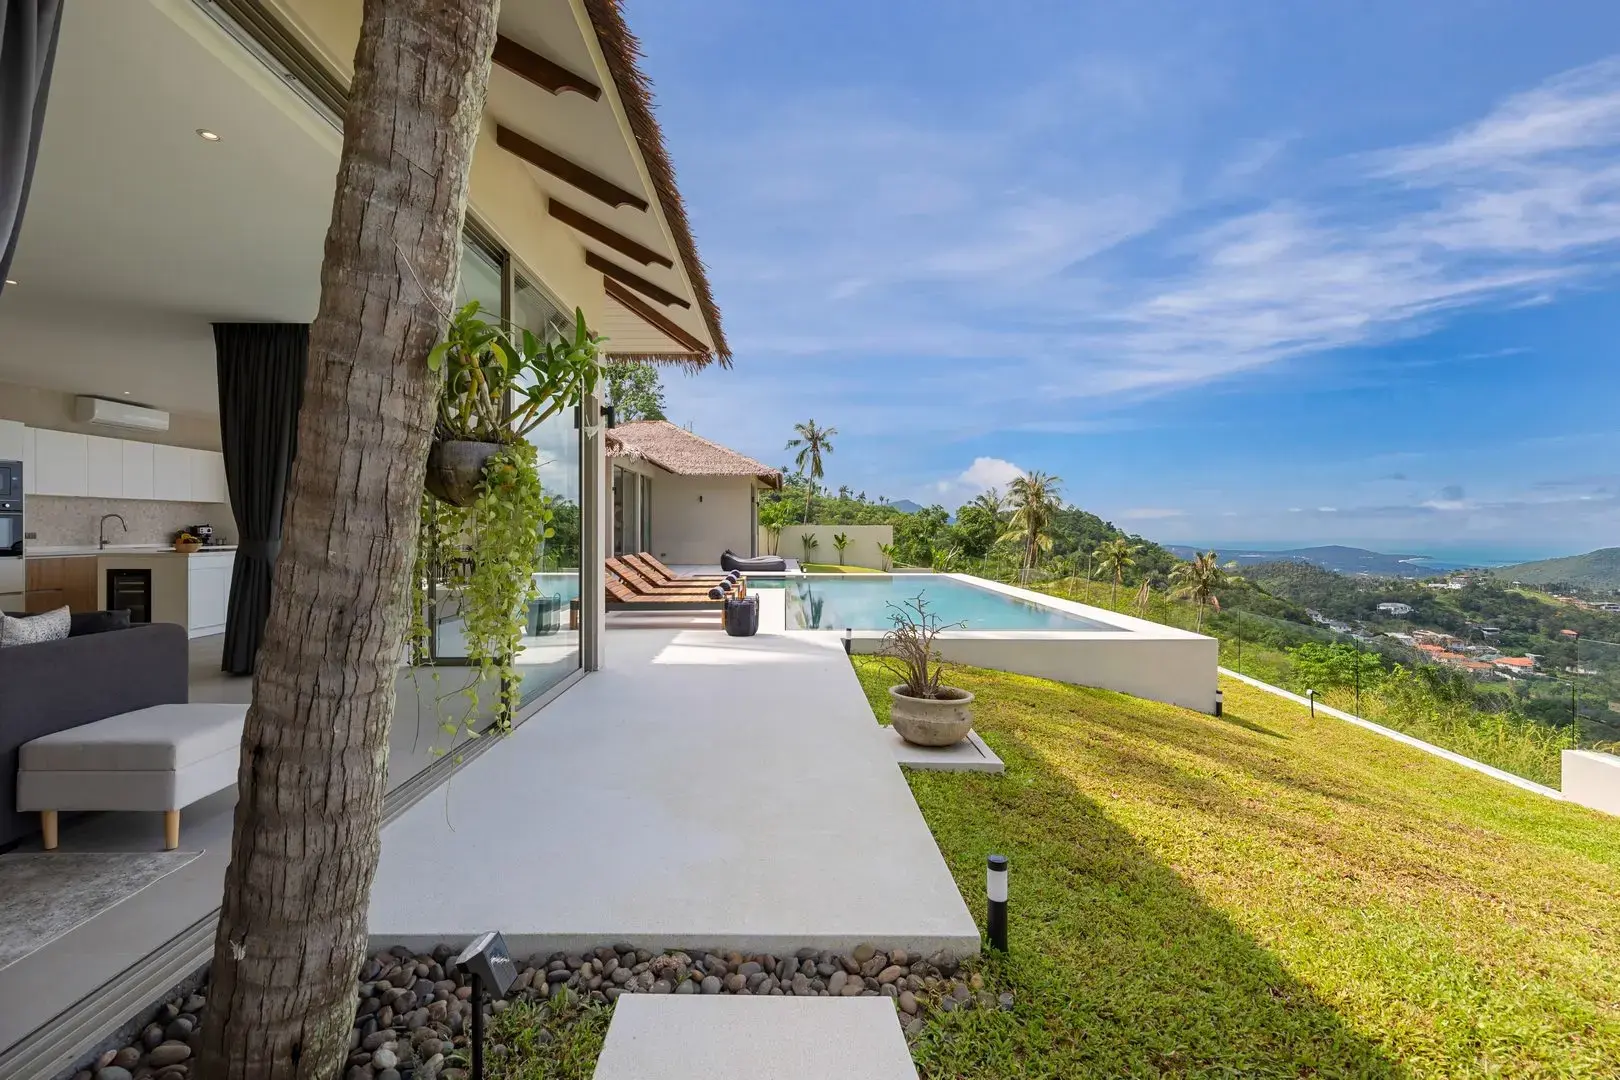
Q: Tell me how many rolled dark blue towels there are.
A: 4